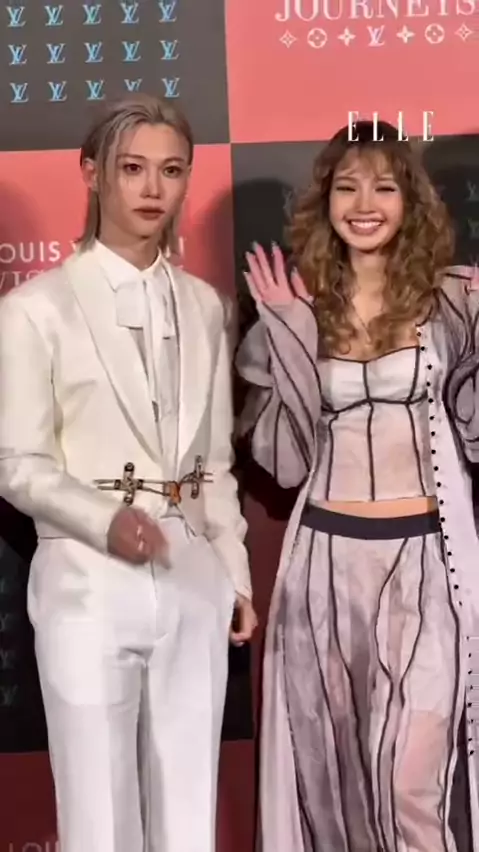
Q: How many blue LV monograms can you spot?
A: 15